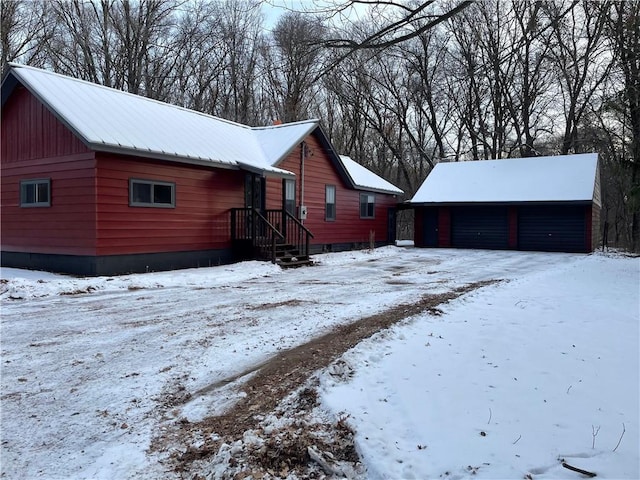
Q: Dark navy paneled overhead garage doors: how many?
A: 2